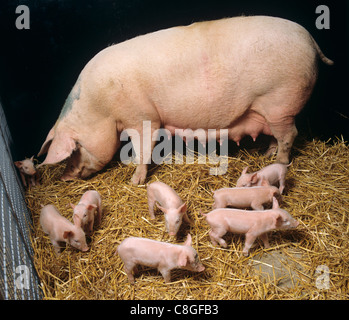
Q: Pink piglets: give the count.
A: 8